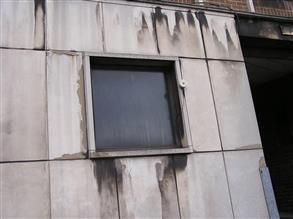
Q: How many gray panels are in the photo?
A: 14